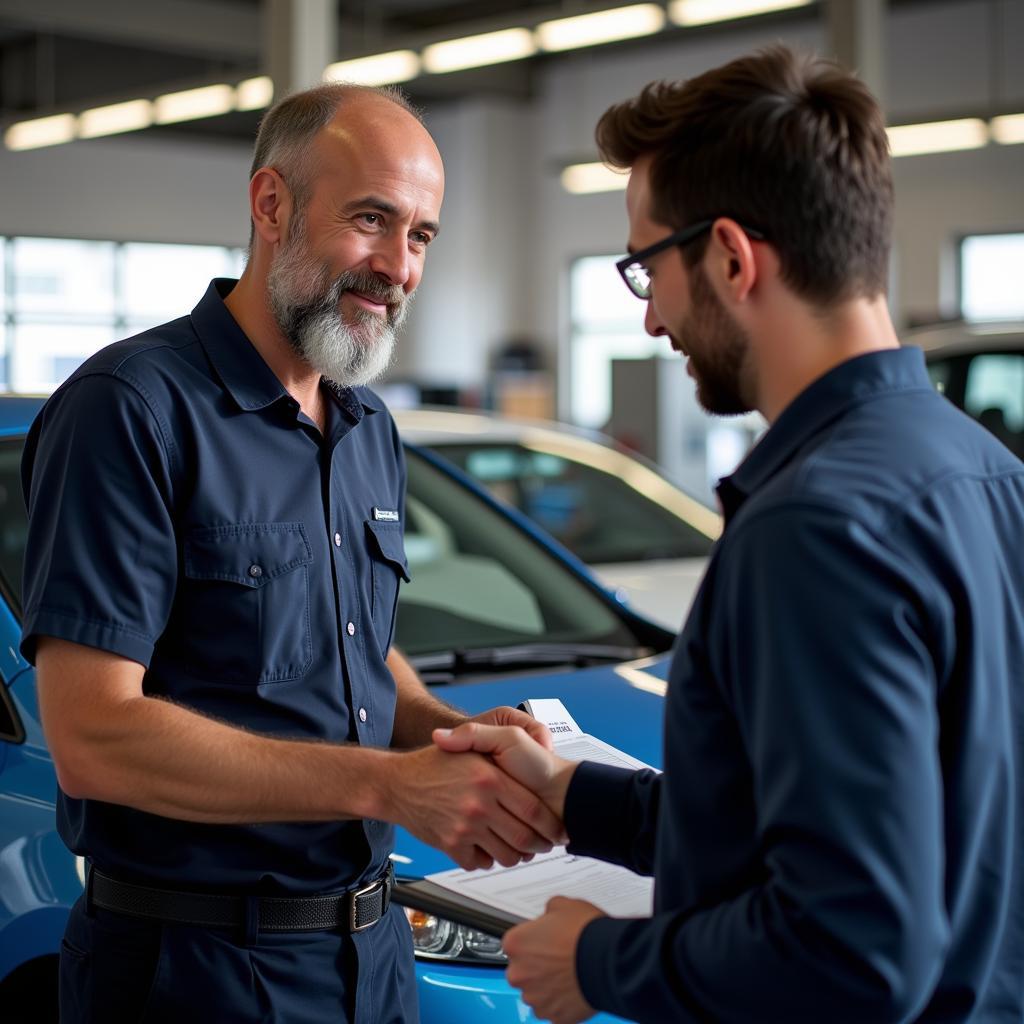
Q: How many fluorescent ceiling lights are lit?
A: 11